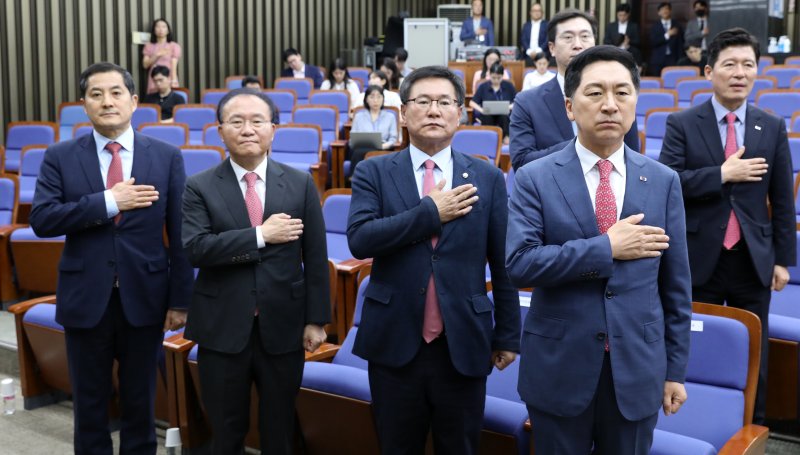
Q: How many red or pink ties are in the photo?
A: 5